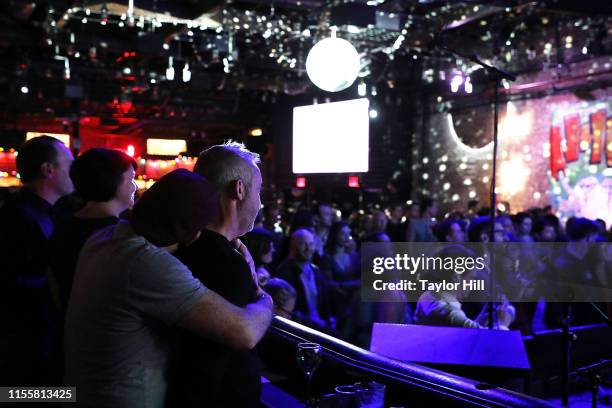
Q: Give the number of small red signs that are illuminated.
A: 2